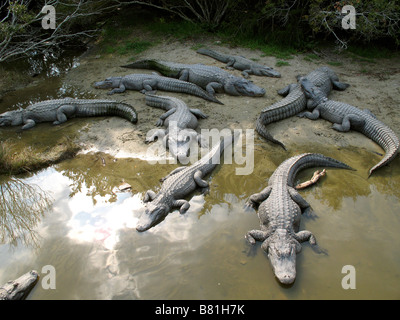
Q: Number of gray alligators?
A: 10